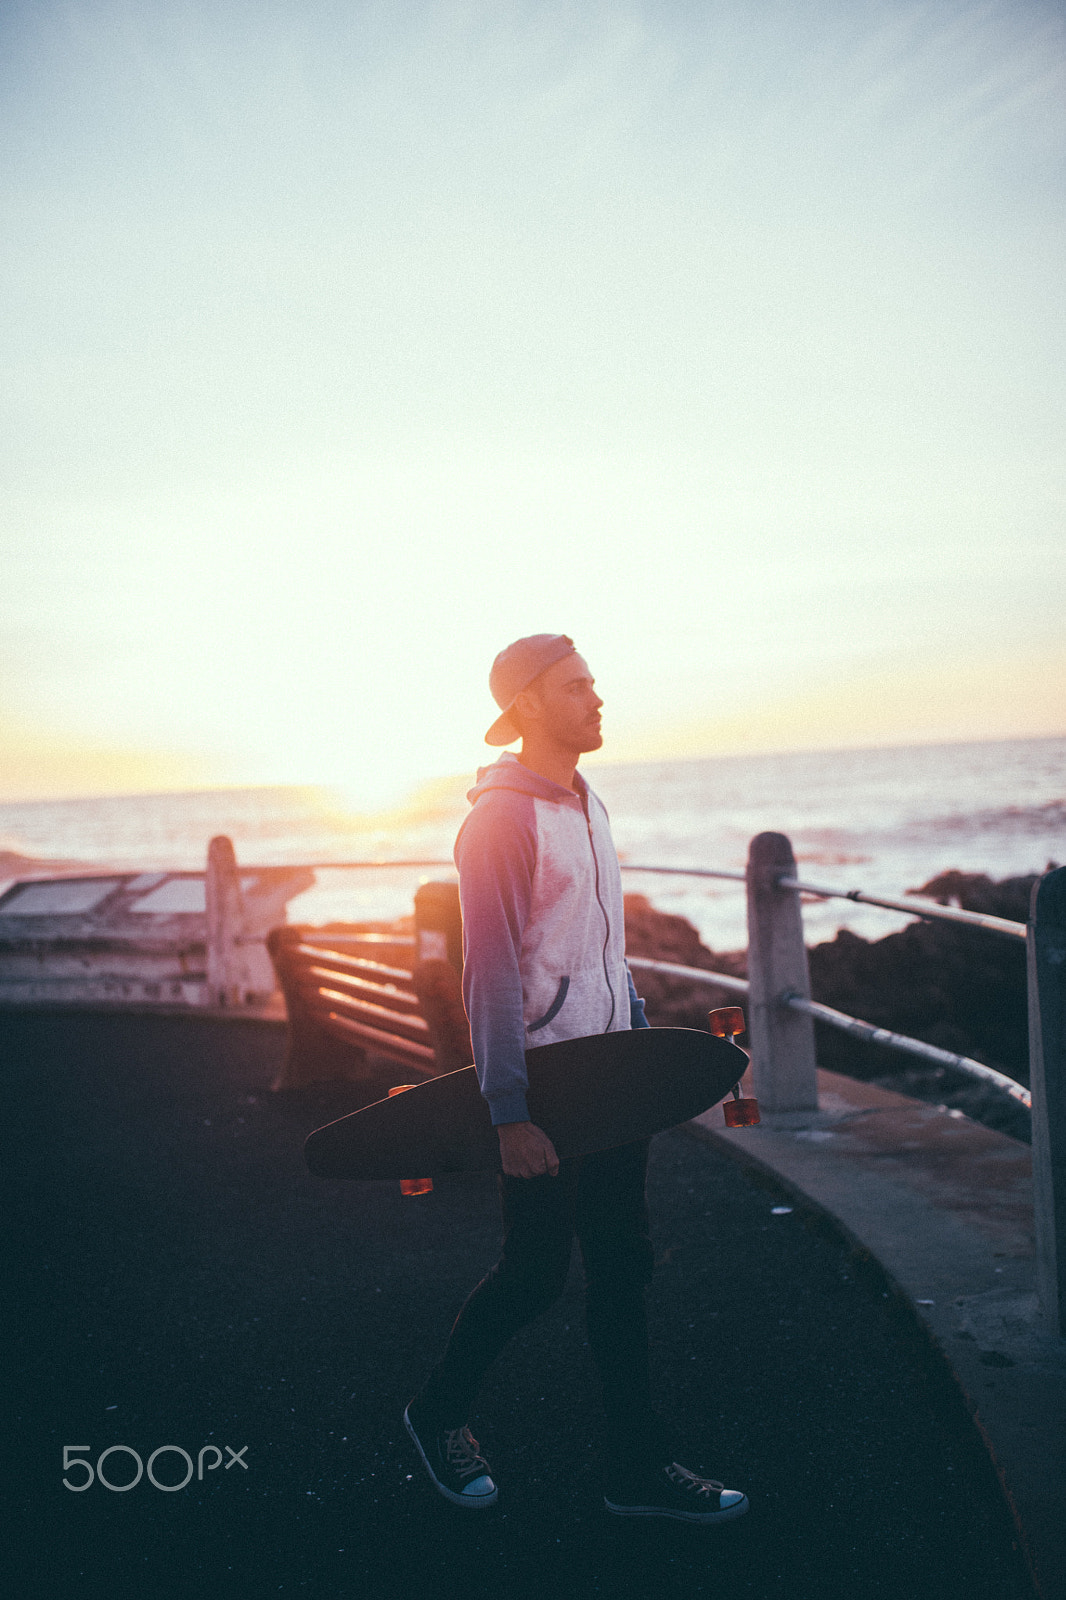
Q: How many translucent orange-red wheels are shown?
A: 4